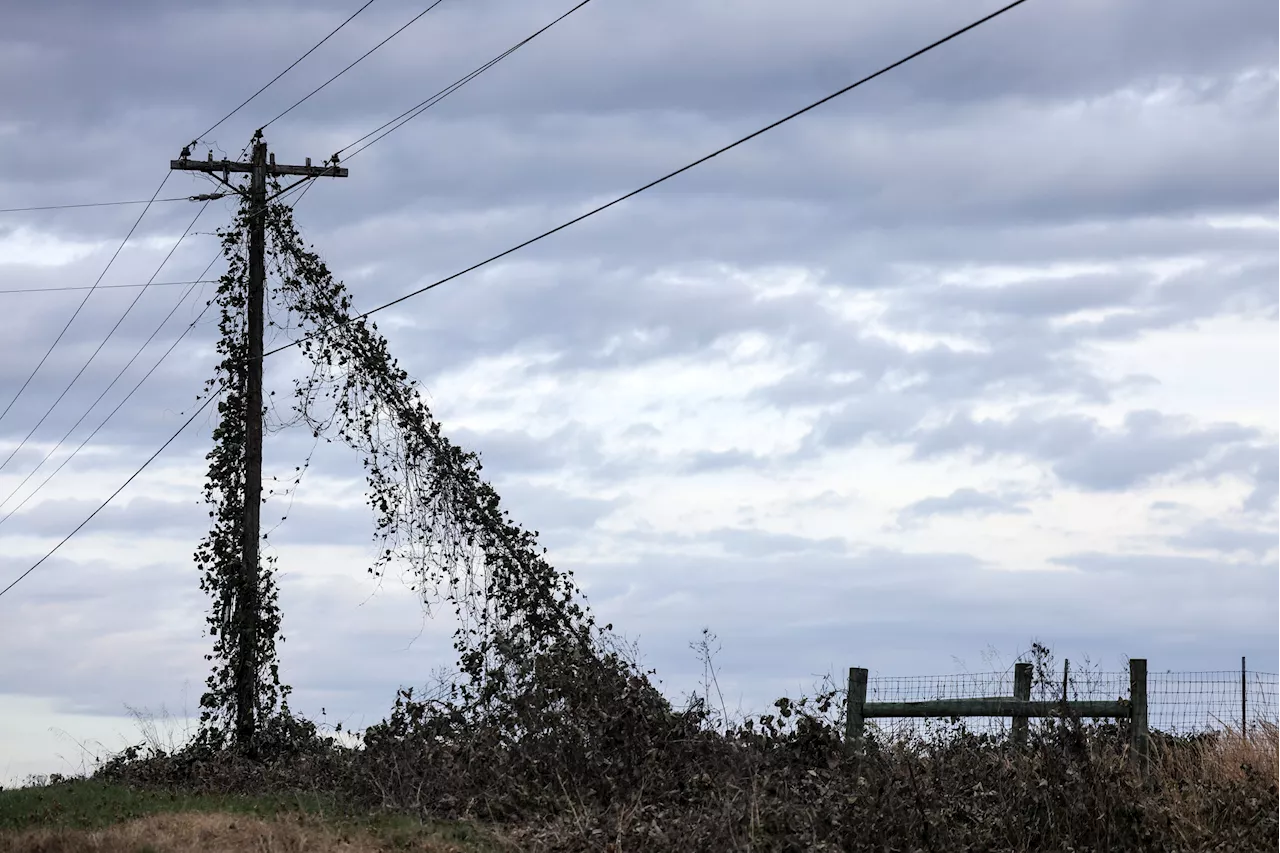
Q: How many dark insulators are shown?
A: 3